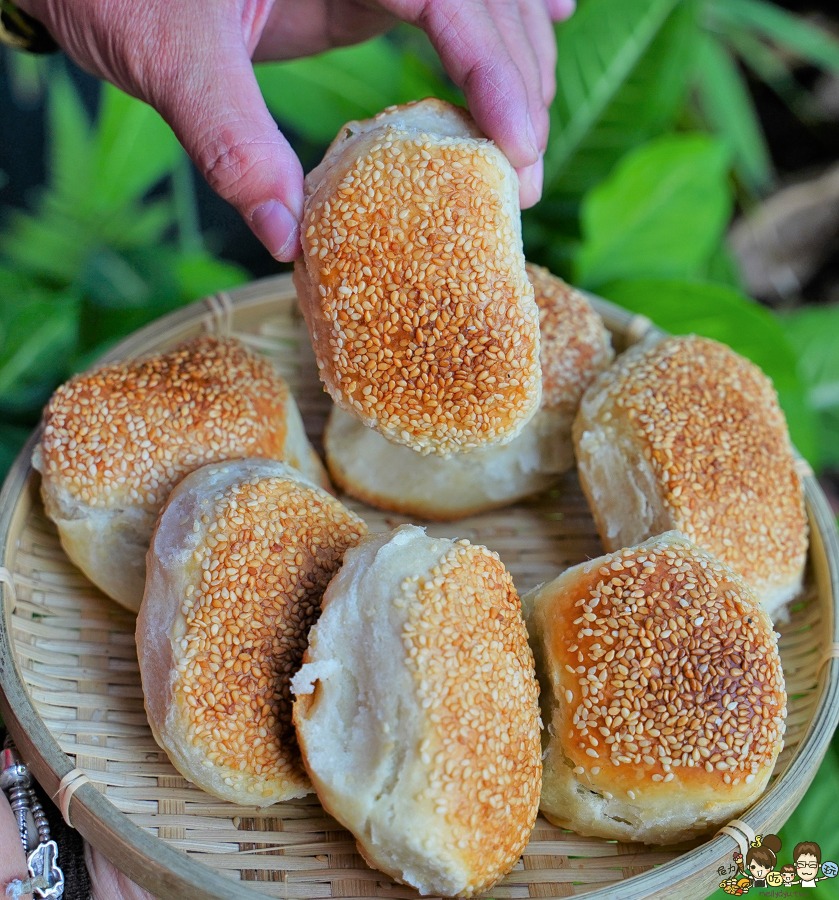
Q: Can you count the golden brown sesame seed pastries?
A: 7